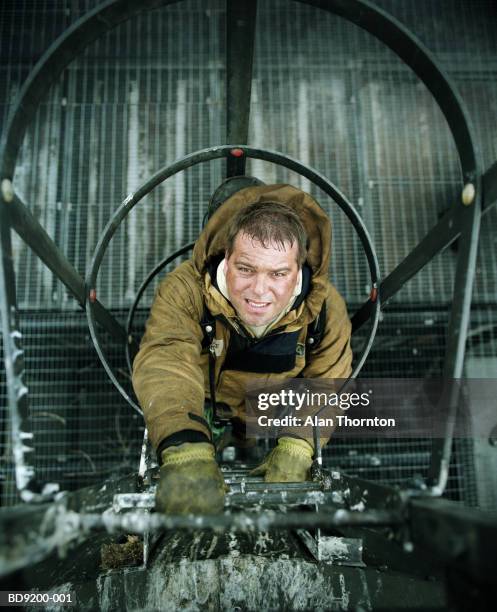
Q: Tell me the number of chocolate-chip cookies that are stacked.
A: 0